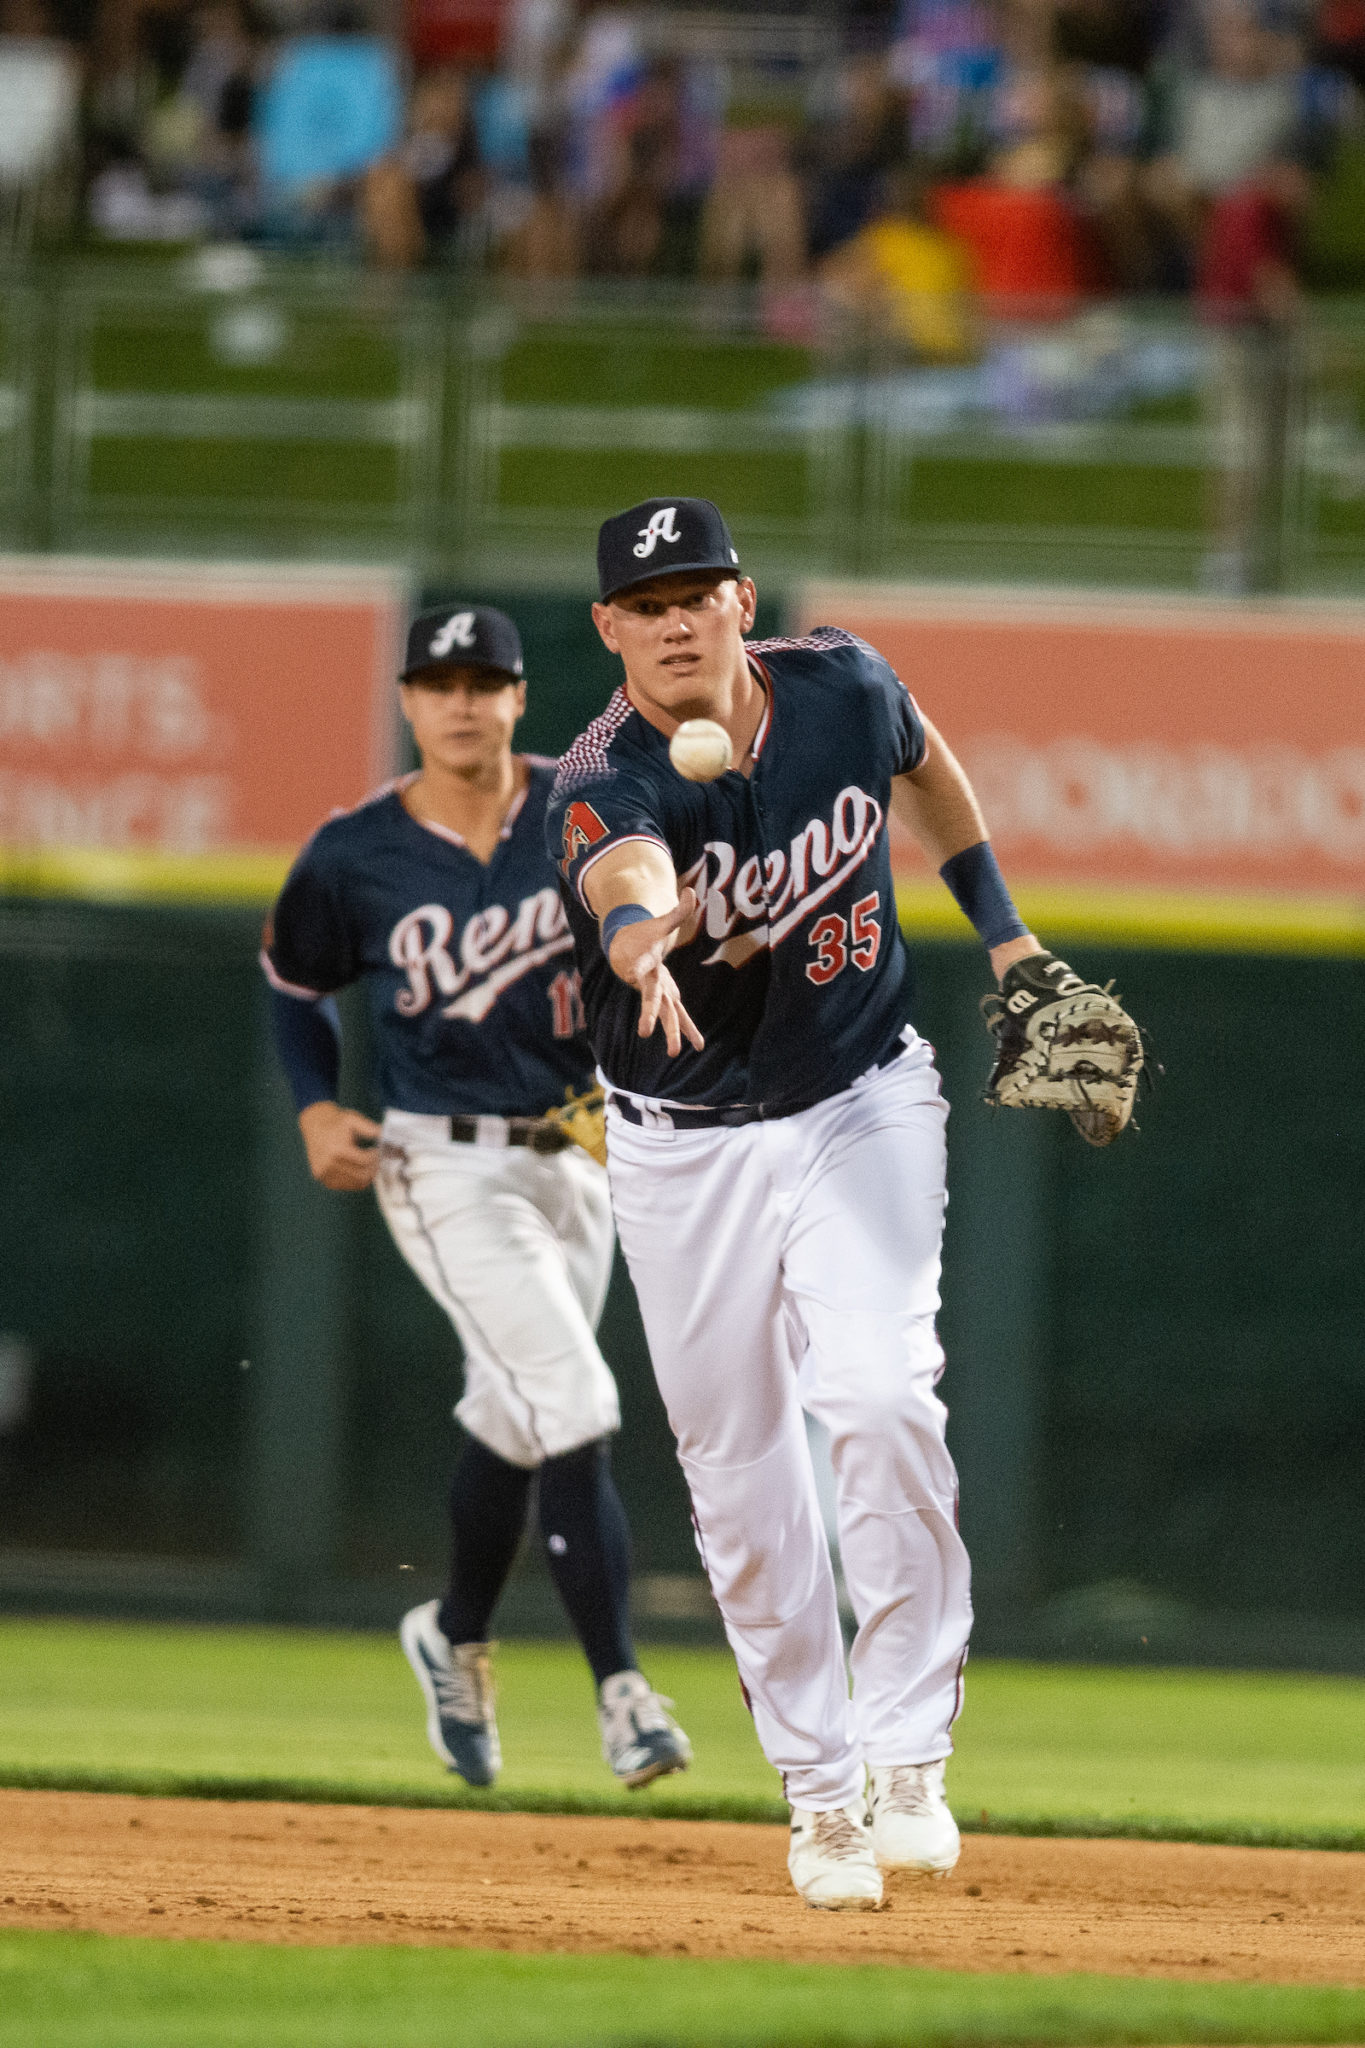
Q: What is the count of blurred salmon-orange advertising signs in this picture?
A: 2